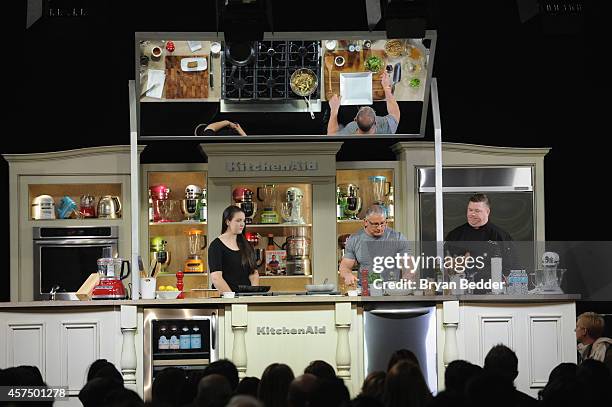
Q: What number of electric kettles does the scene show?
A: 1